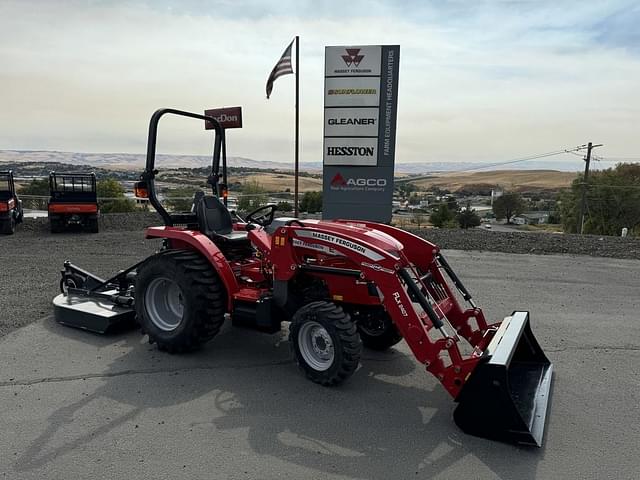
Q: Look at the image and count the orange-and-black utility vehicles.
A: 2